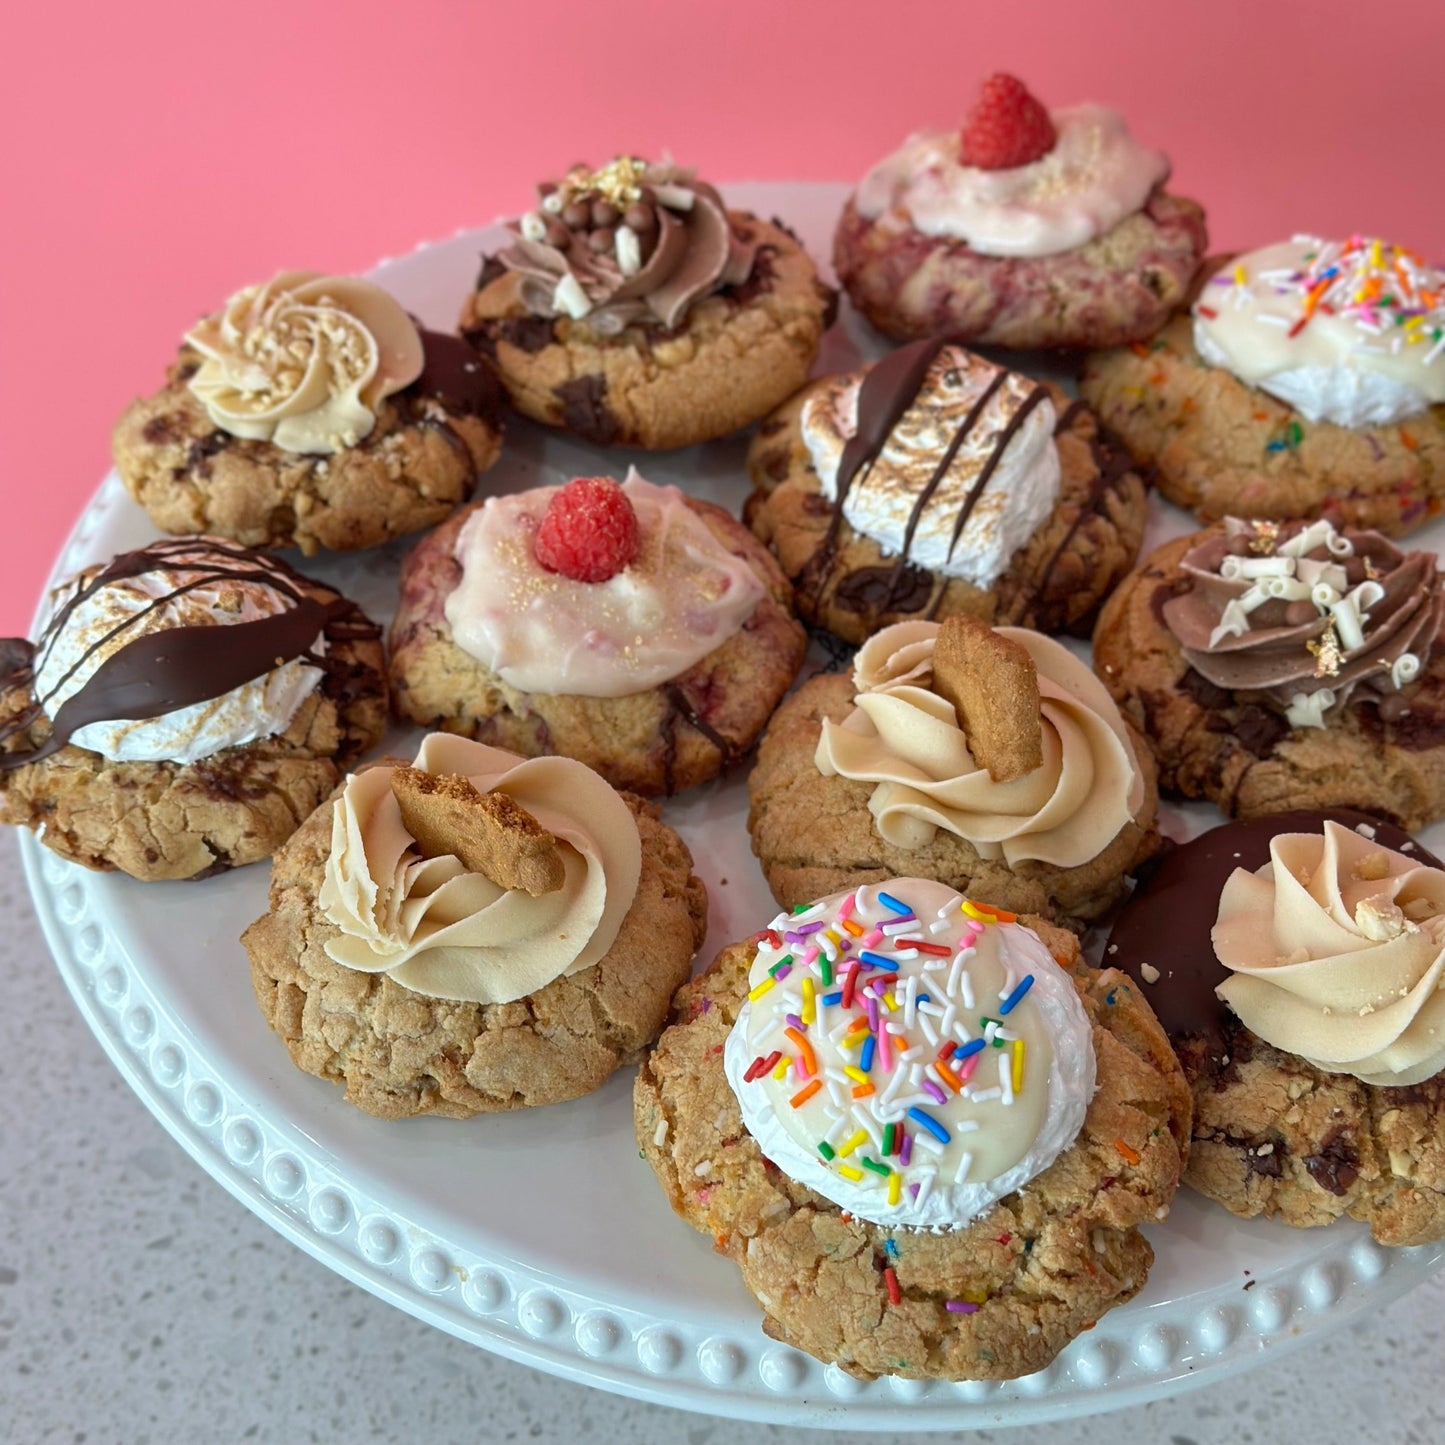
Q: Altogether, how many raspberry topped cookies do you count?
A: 2